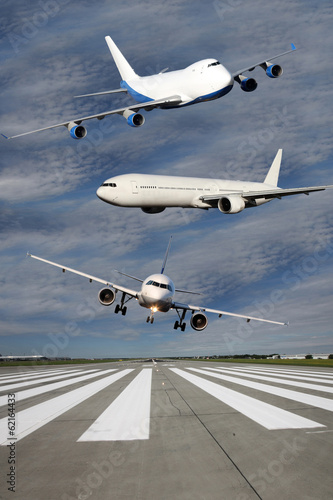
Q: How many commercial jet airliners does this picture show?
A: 3